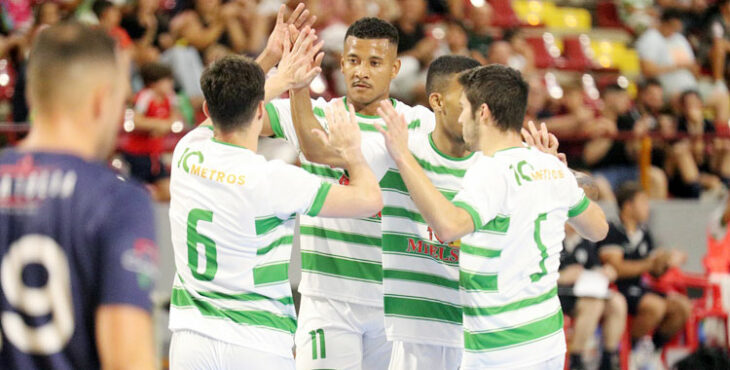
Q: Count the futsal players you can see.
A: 5